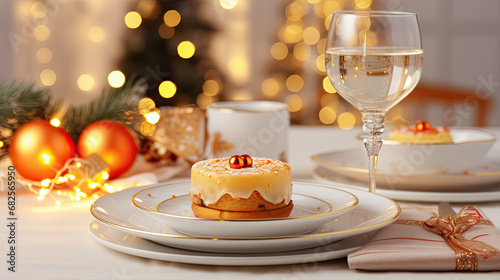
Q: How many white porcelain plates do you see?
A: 5